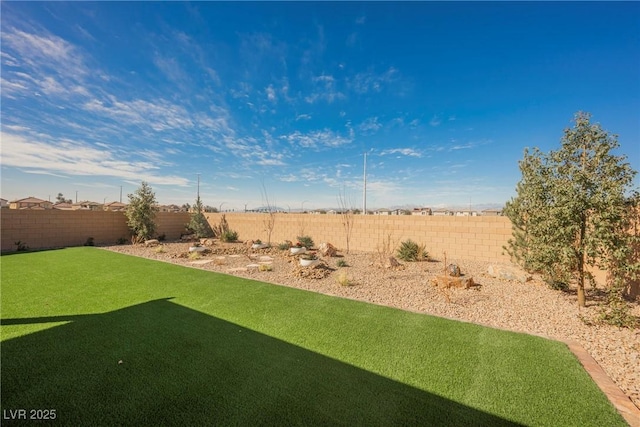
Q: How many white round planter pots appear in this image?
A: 4